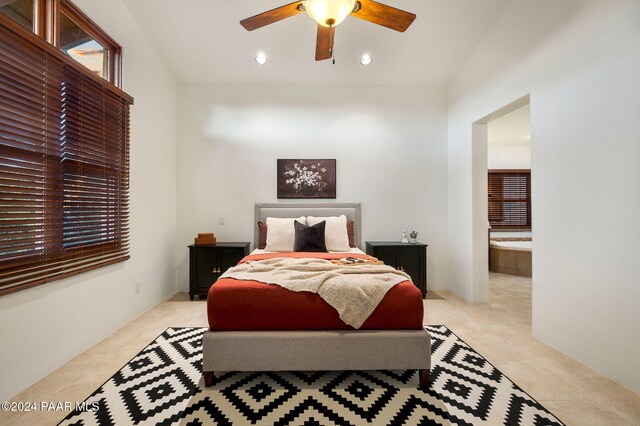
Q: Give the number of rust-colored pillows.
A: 2